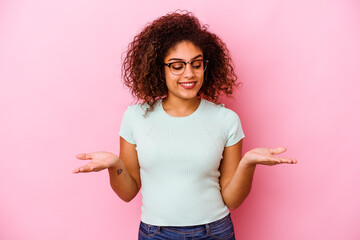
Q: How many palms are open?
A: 2